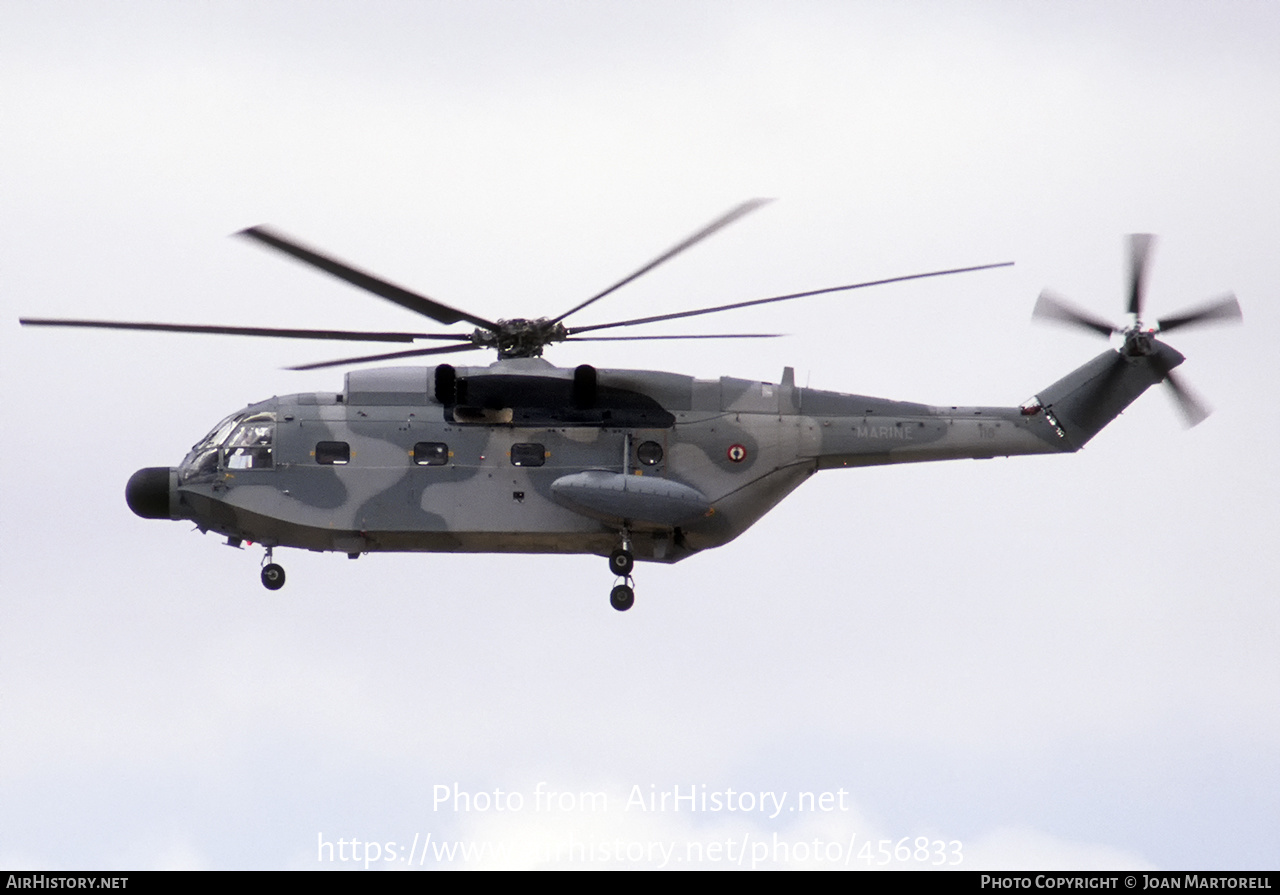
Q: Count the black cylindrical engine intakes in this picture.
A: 2